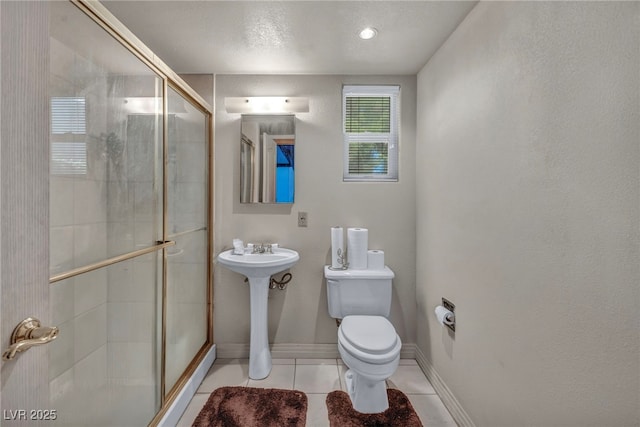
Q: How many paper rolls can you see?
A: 4